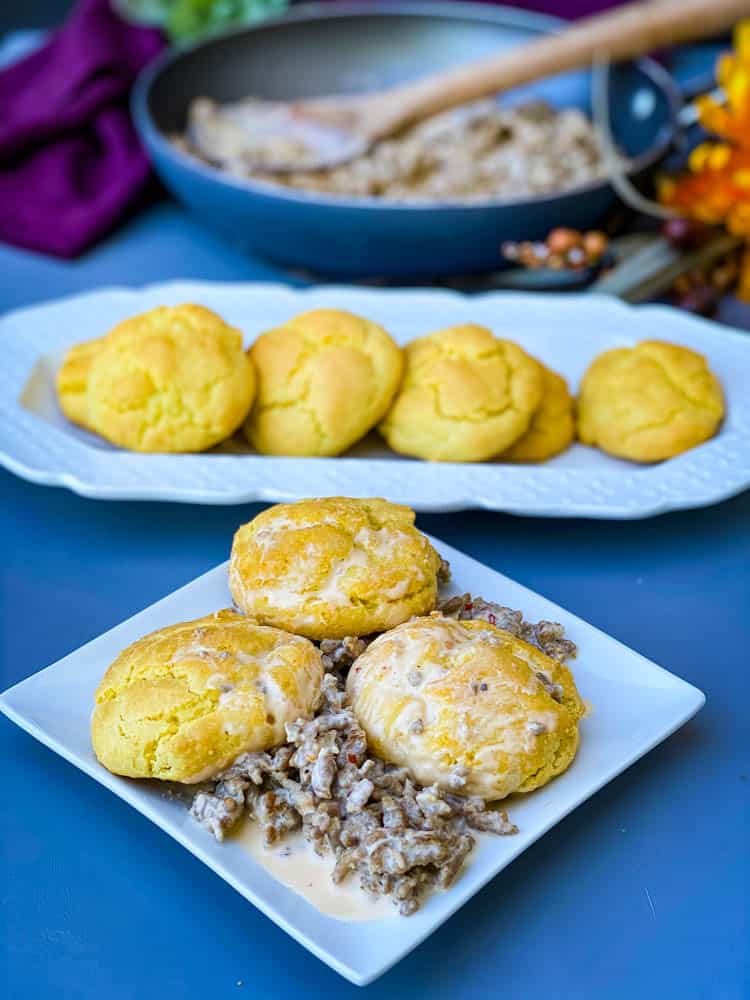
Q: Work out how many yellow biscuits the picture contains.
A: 9